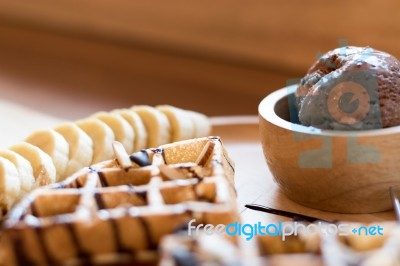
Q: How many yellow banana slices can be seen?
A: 11